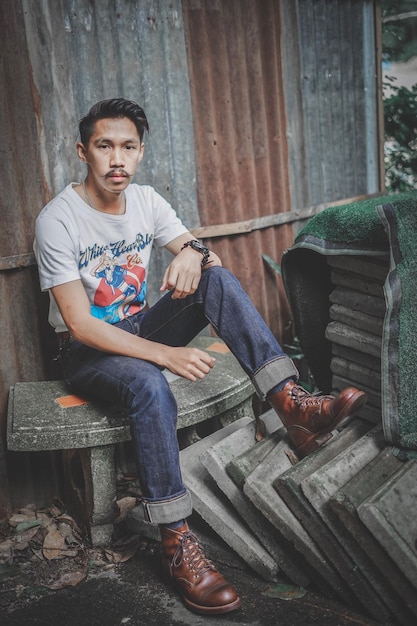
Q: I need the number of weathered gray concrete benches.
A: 1